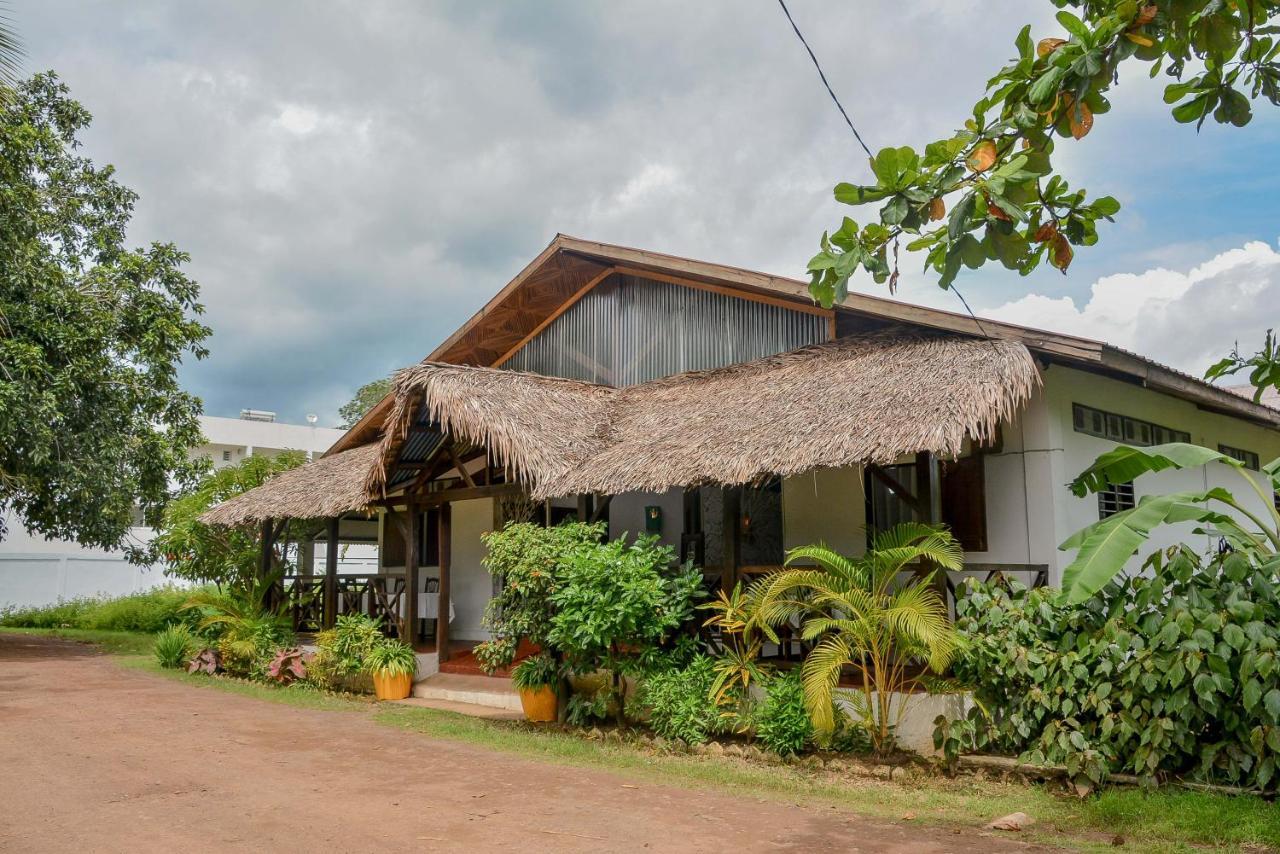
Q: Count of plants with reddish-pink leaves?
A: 2